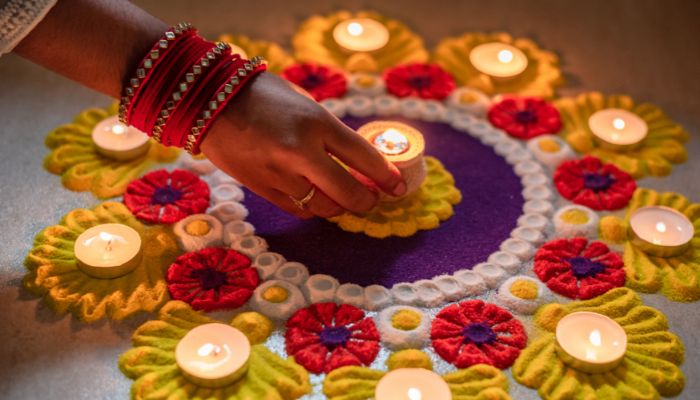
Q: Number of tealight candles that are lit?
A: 10